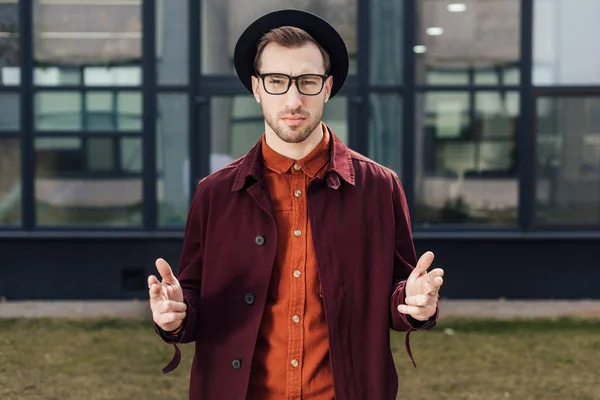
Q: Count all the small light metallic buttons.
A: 6